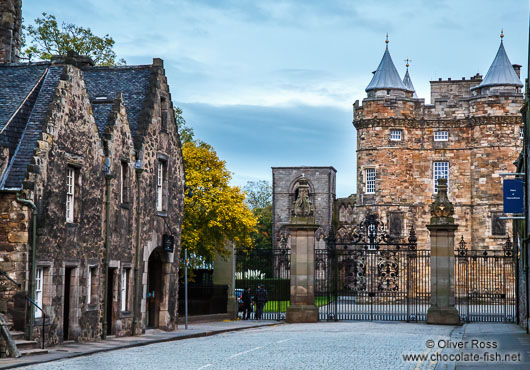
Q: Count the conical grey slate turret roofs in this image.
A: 3